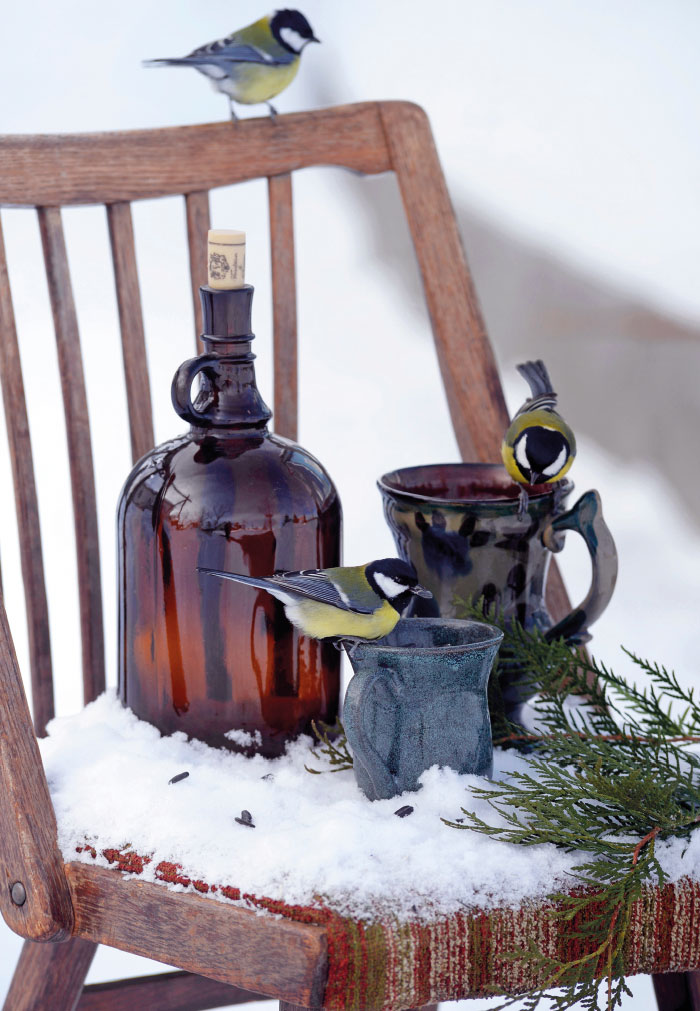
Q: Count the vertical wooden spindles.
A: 5